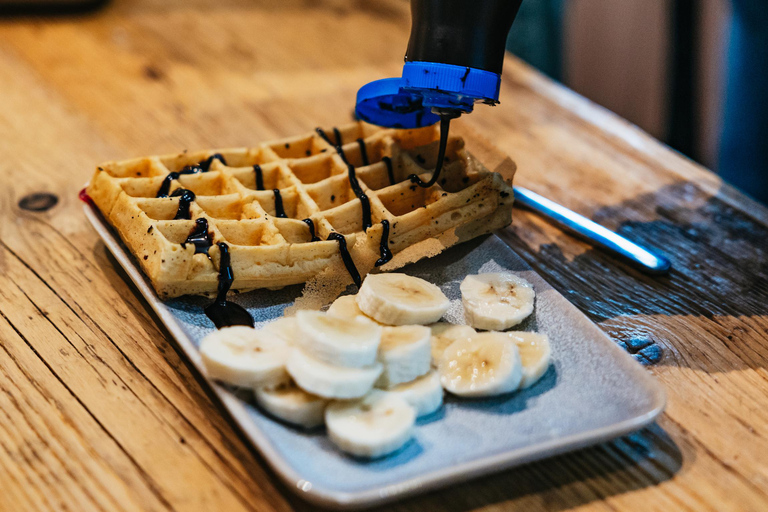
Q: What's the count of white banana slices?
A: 14